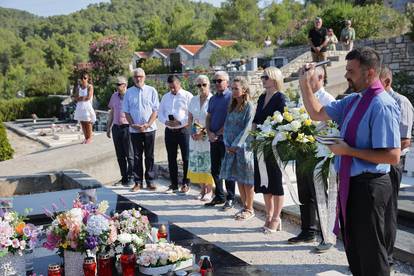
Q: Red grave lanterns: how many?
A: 6